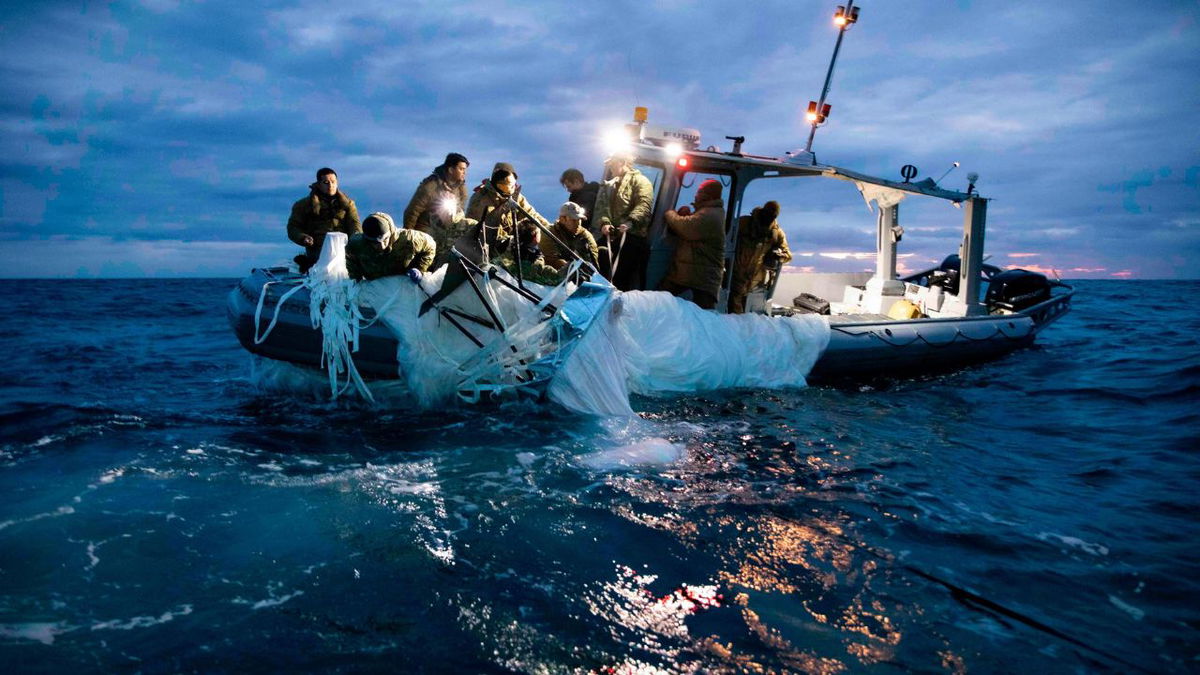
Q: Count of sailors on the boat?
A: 11